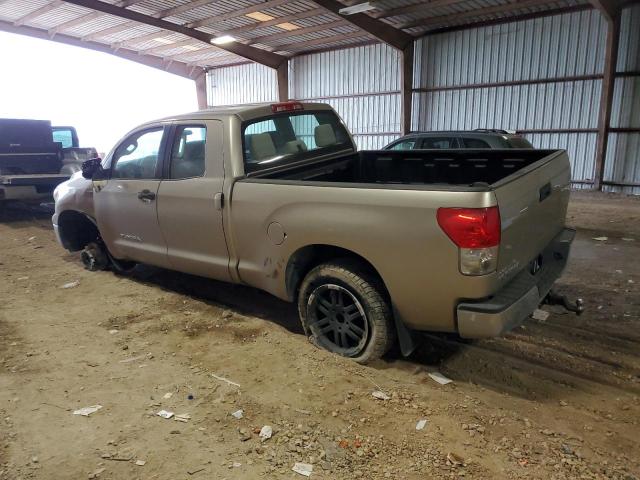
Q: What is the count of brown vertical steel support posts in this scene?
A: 4